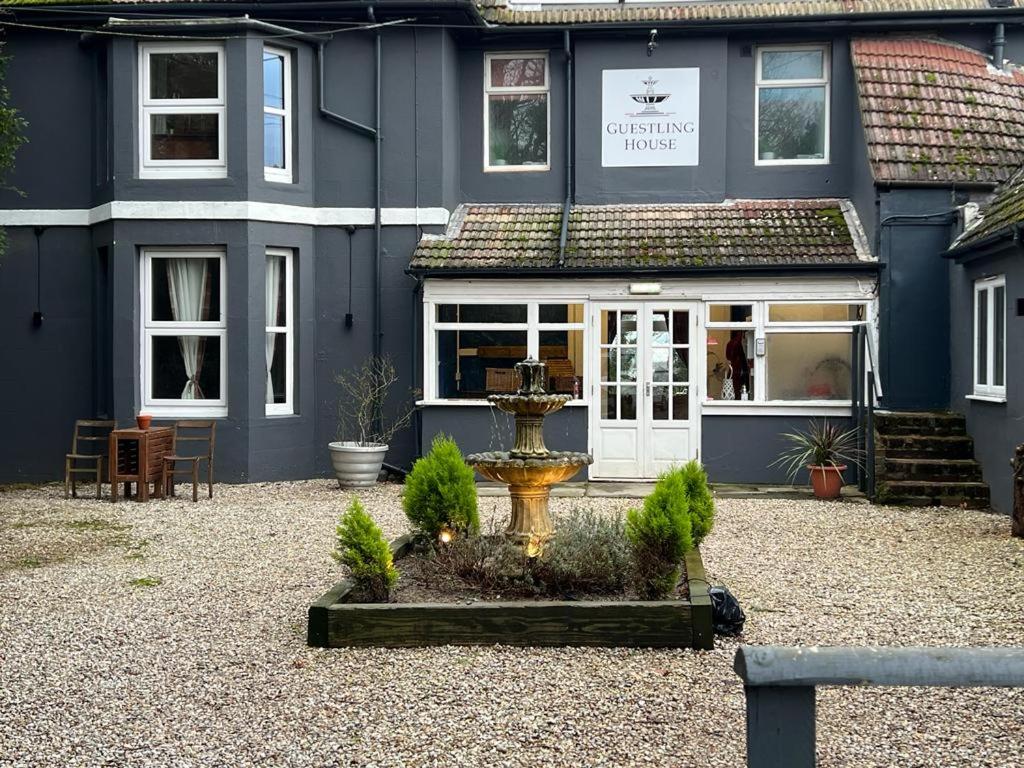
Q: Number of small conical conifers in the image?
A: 4